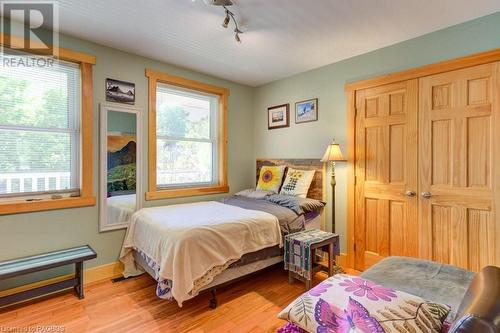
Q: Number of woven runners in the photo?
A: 1